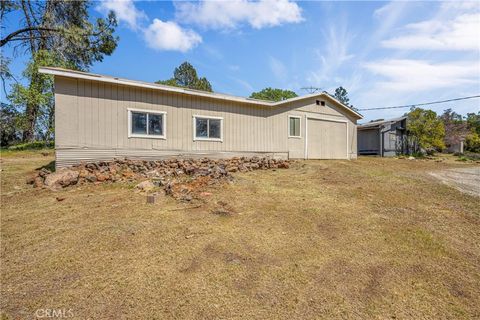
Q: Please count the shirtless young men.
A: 0